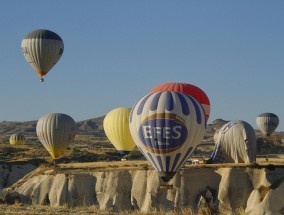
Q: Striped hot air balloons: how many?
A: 1